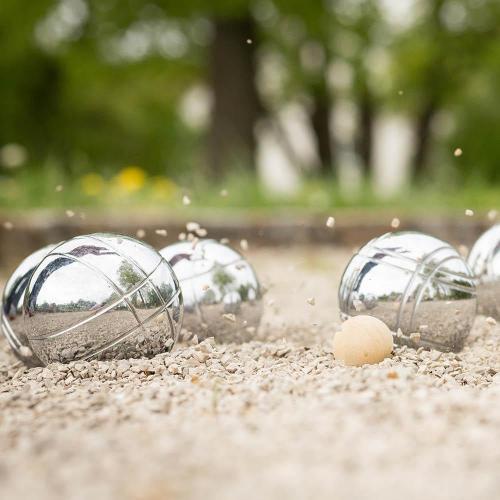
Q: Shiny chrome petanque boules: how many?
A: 5